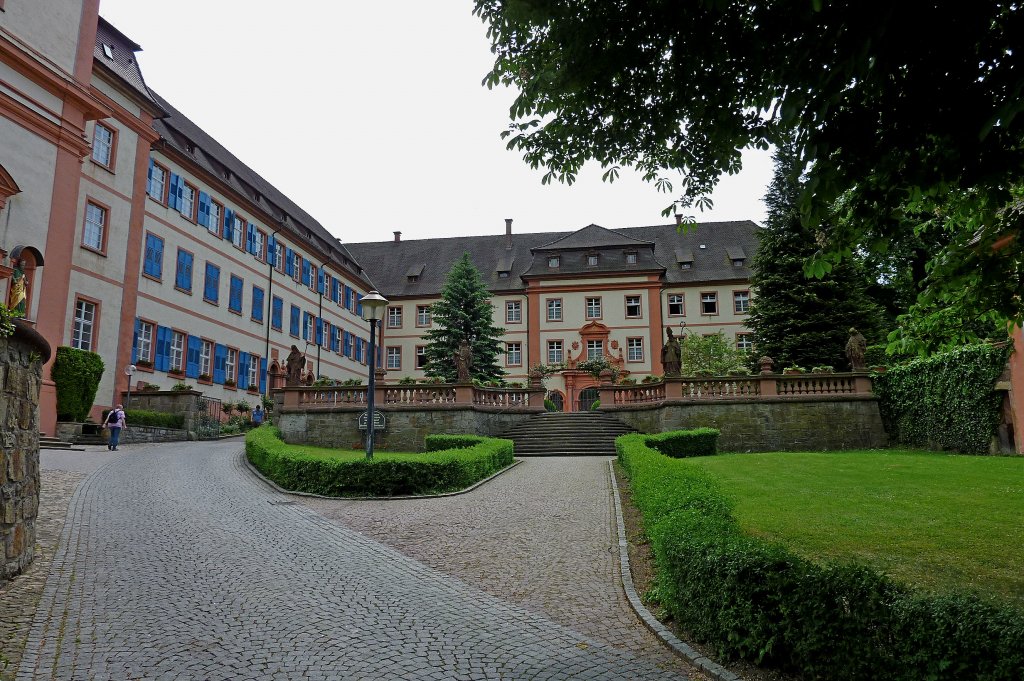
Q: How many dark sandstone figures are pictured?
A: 4